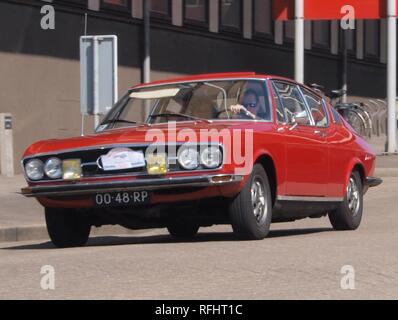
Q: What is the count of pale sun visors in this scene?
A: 1